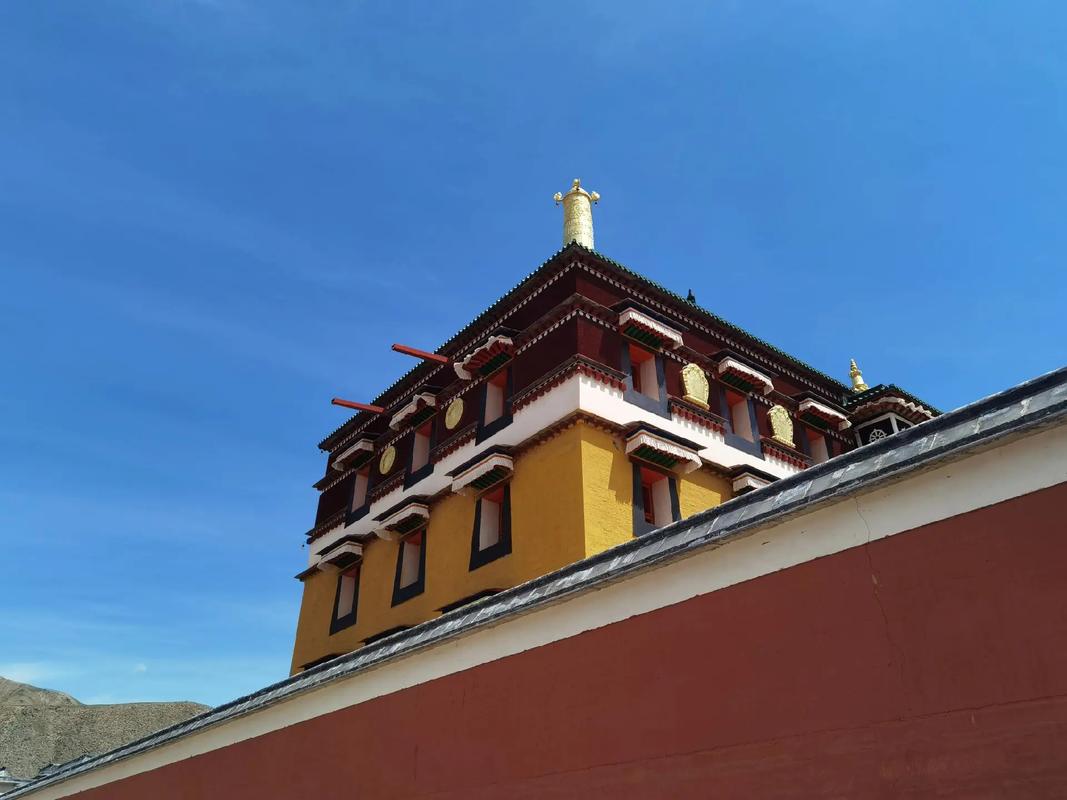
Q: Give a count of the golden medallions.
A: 4